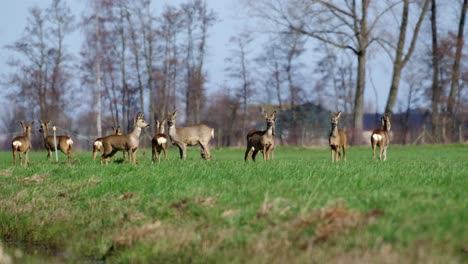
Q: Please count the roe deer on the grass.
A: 9